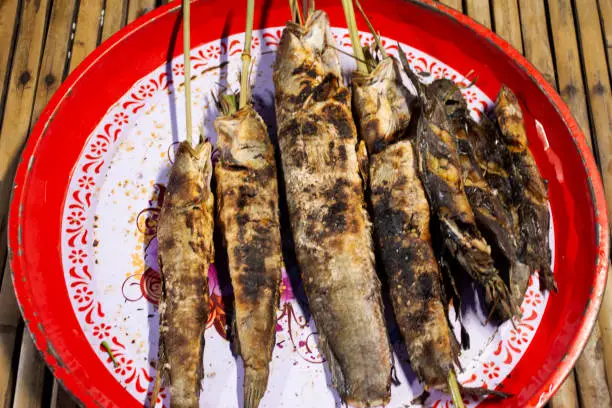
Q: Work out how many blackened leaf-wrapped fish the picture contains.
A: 3